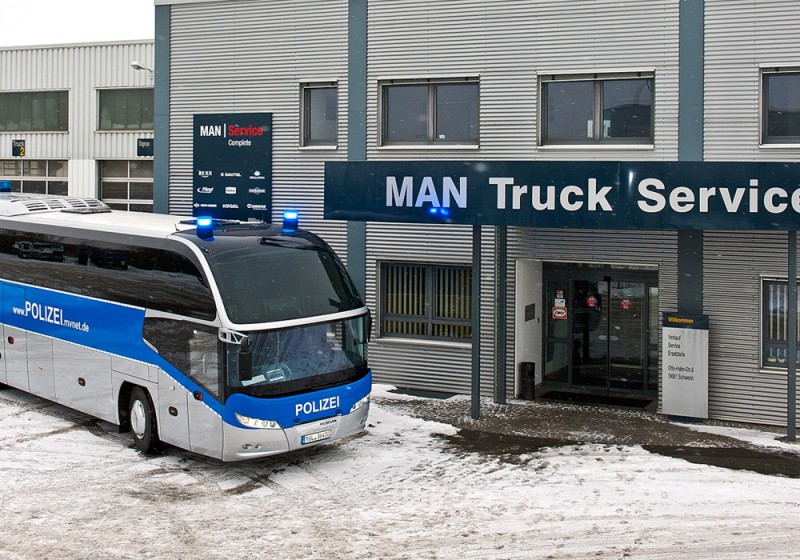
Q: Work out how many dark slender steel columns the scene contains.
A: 3